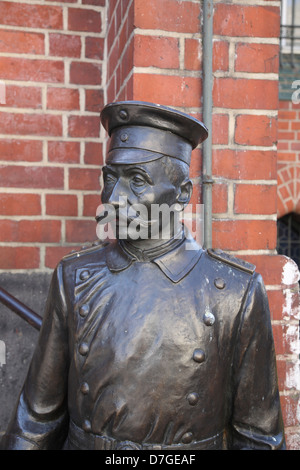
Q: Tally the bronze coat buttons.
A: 10